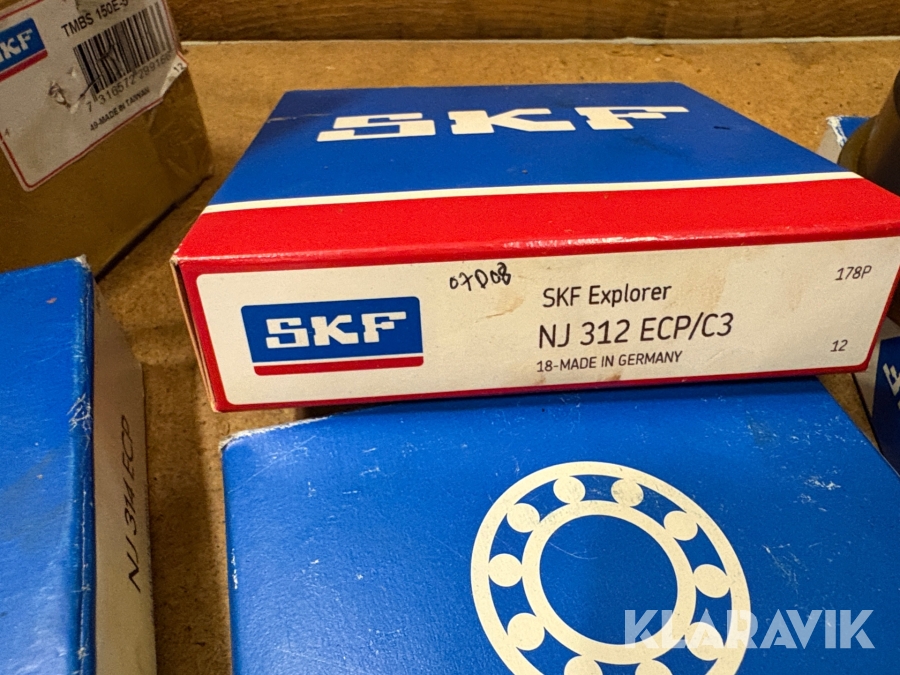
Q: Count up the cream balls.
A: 10